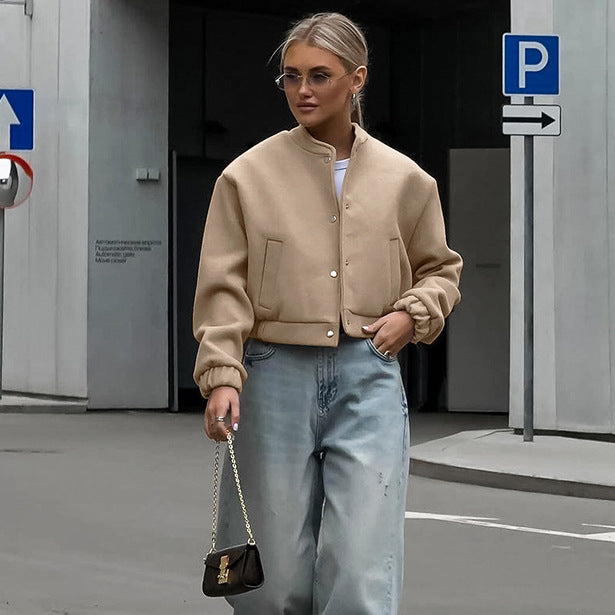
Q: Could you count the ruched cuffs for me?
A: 2